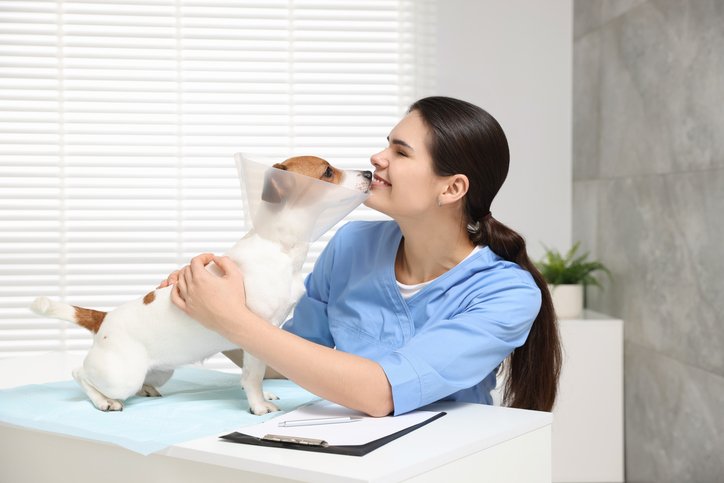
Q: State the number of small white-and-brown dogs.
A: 1